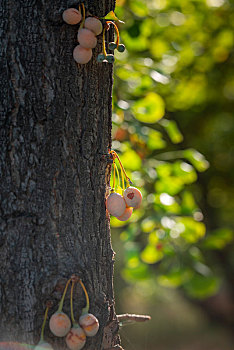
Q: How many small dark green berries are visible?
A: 4